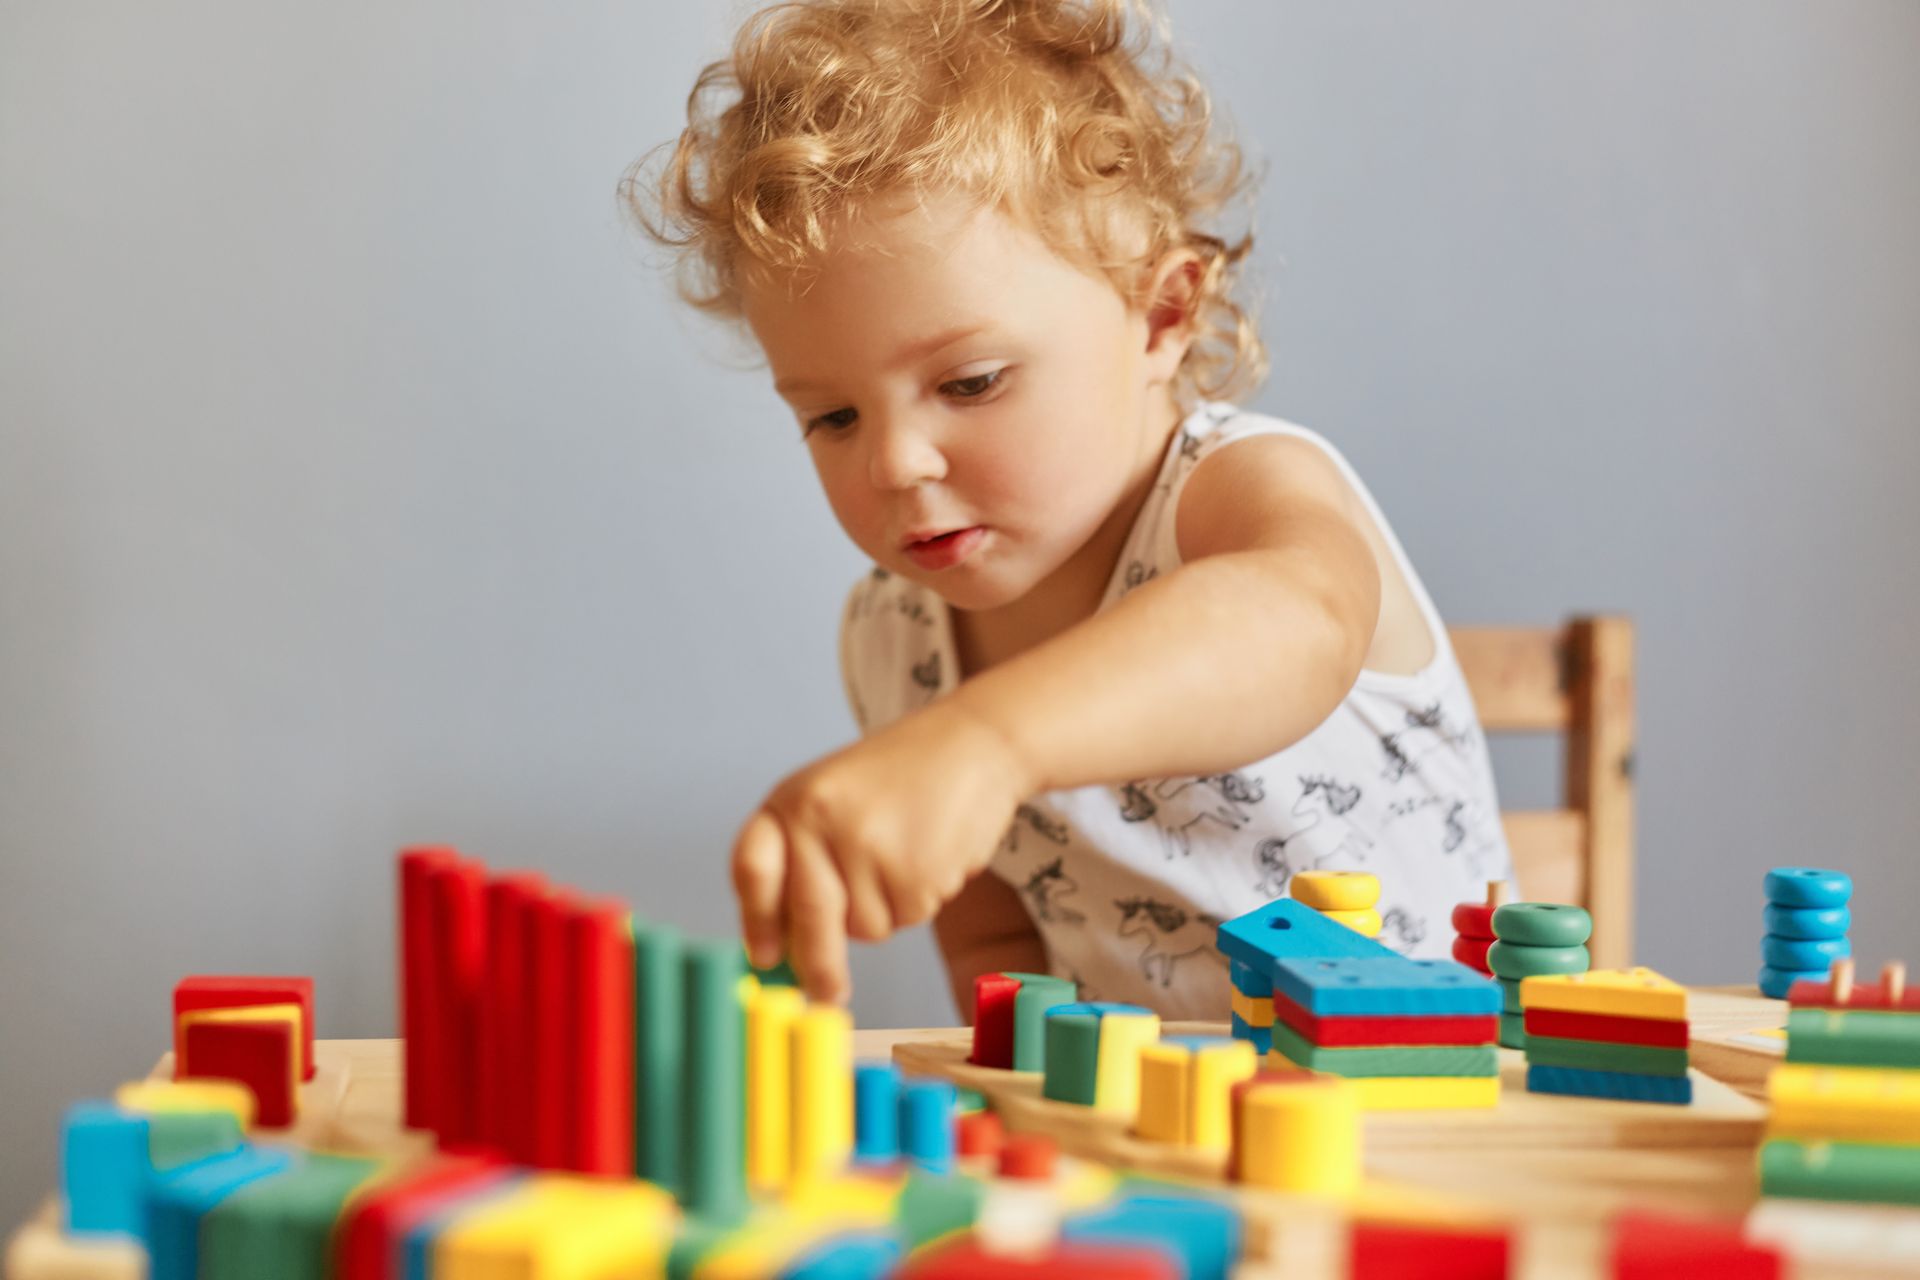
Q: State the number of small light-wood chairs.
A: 1